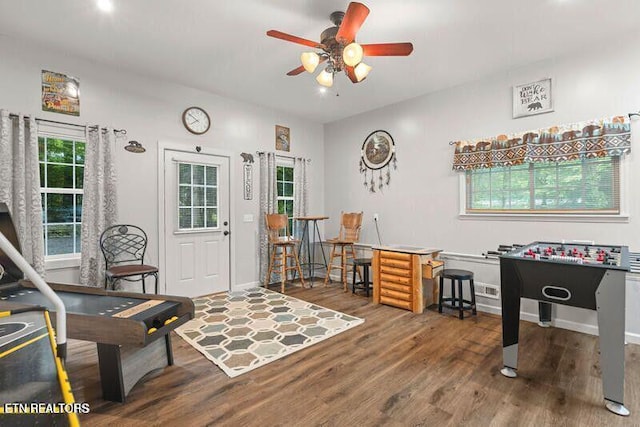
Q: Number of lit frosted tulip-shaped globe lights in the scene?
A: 4